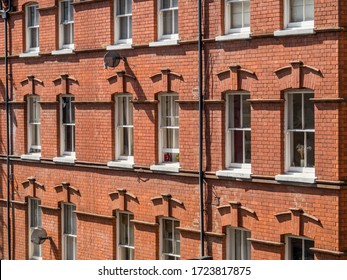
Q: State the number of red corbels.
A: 12